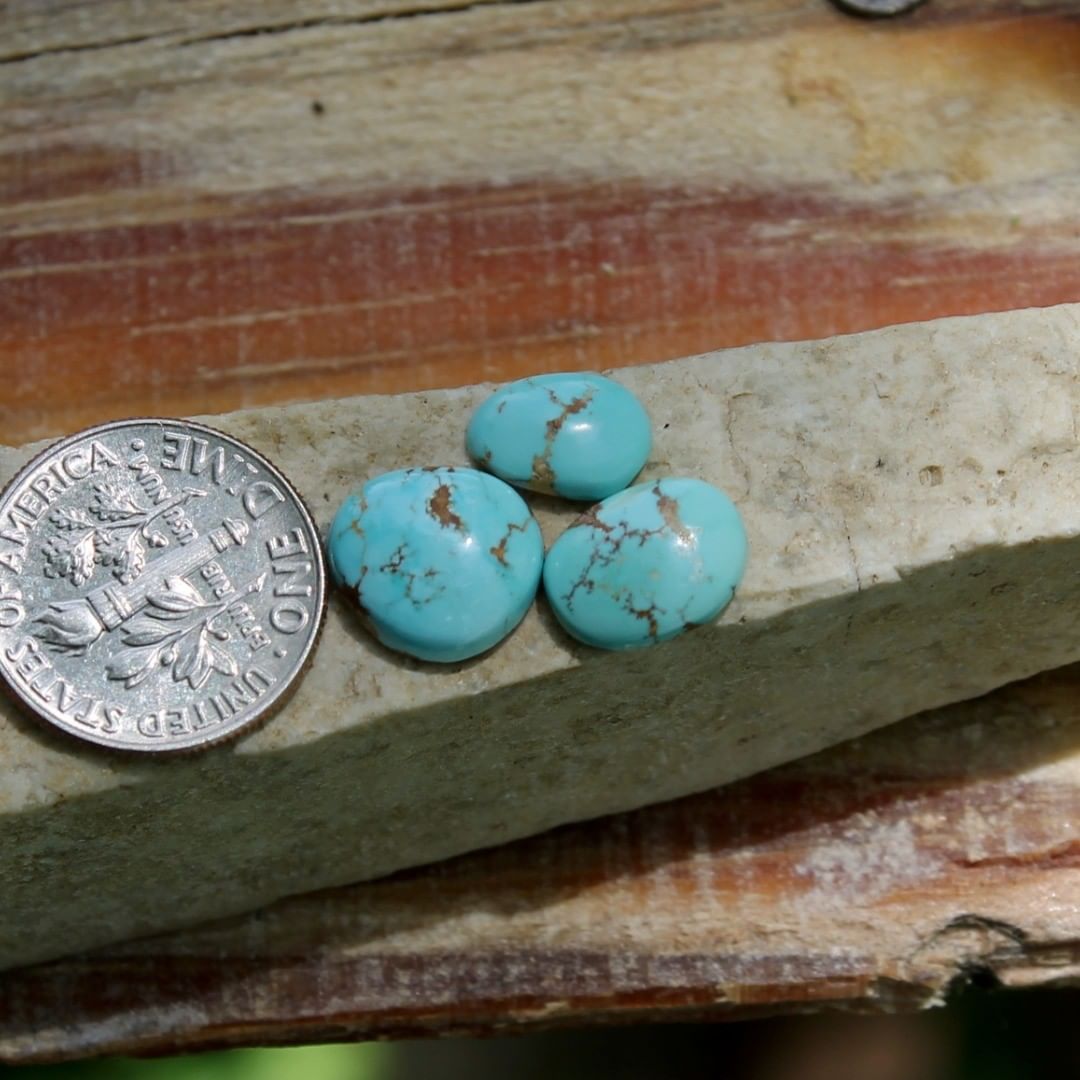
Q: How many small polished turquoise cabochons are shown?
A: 3